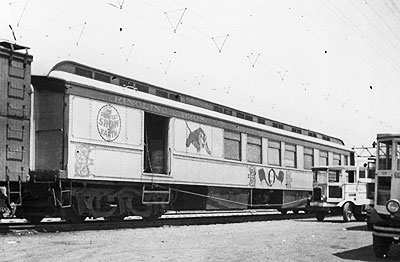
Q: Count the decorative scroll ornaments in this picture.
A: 3